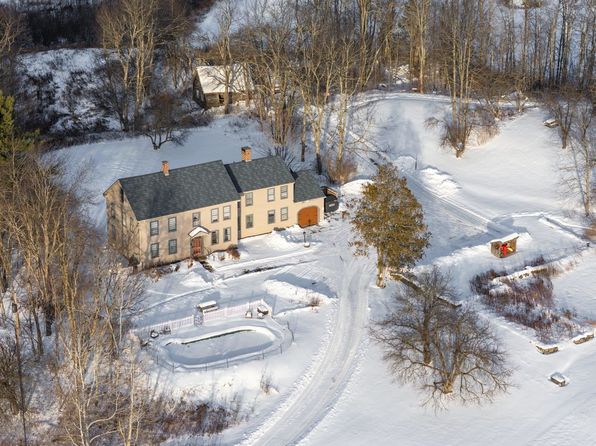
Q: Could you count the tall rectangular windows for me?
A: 15